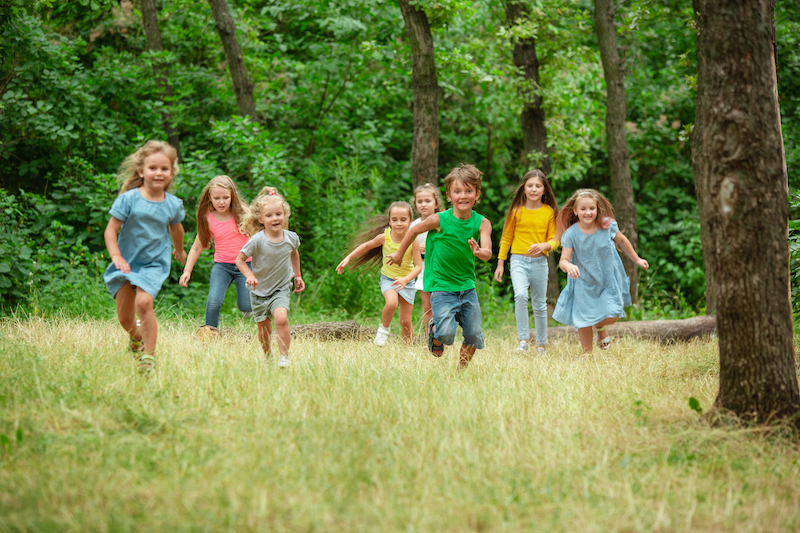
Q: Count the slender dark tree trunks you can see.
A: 5